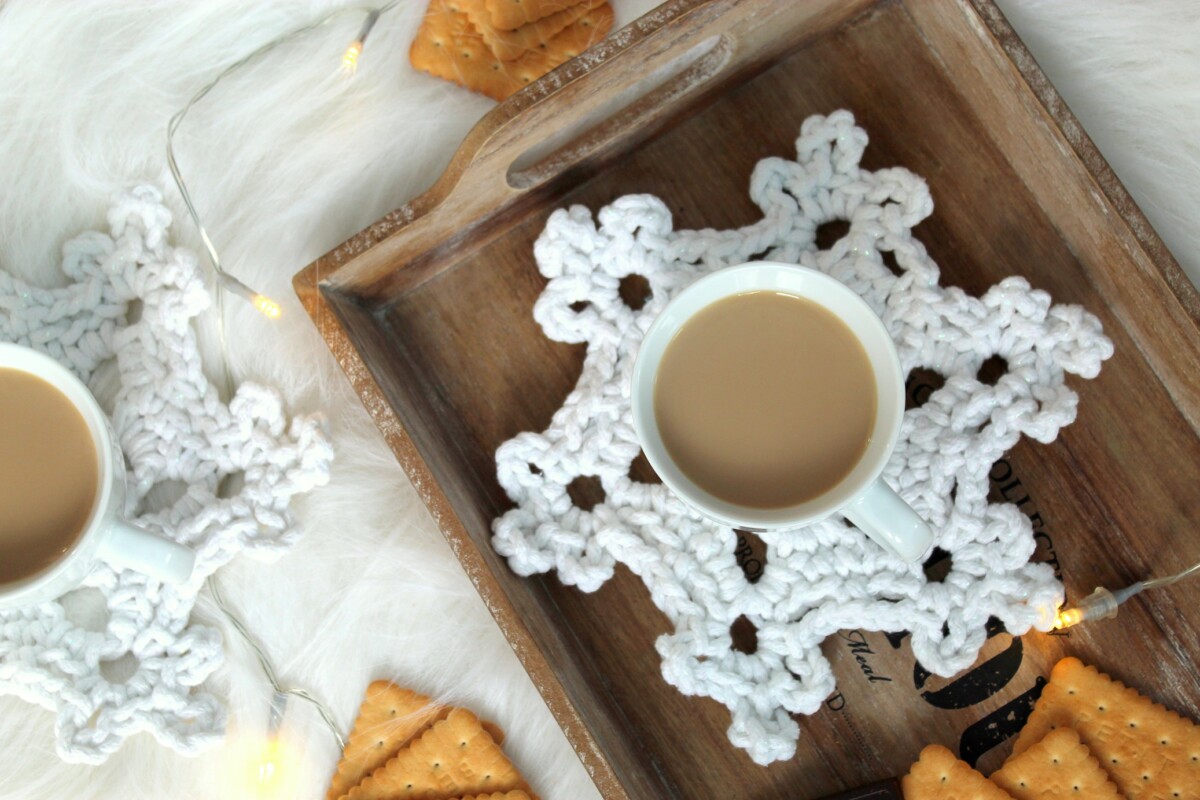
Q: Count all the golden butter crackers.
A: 9